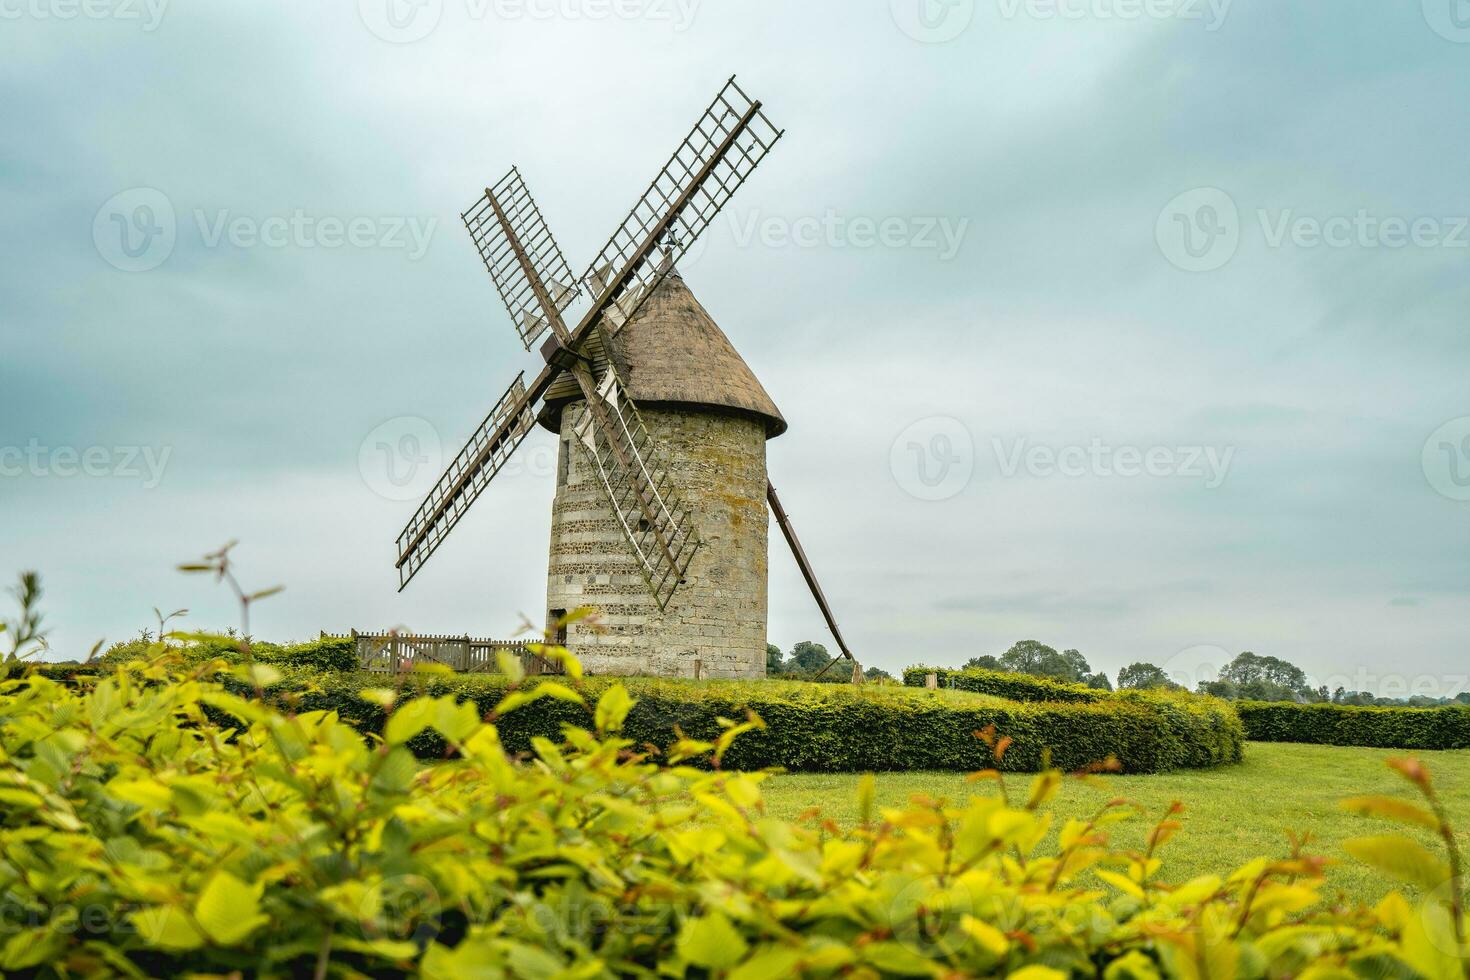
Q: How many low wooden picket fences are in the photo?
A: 1